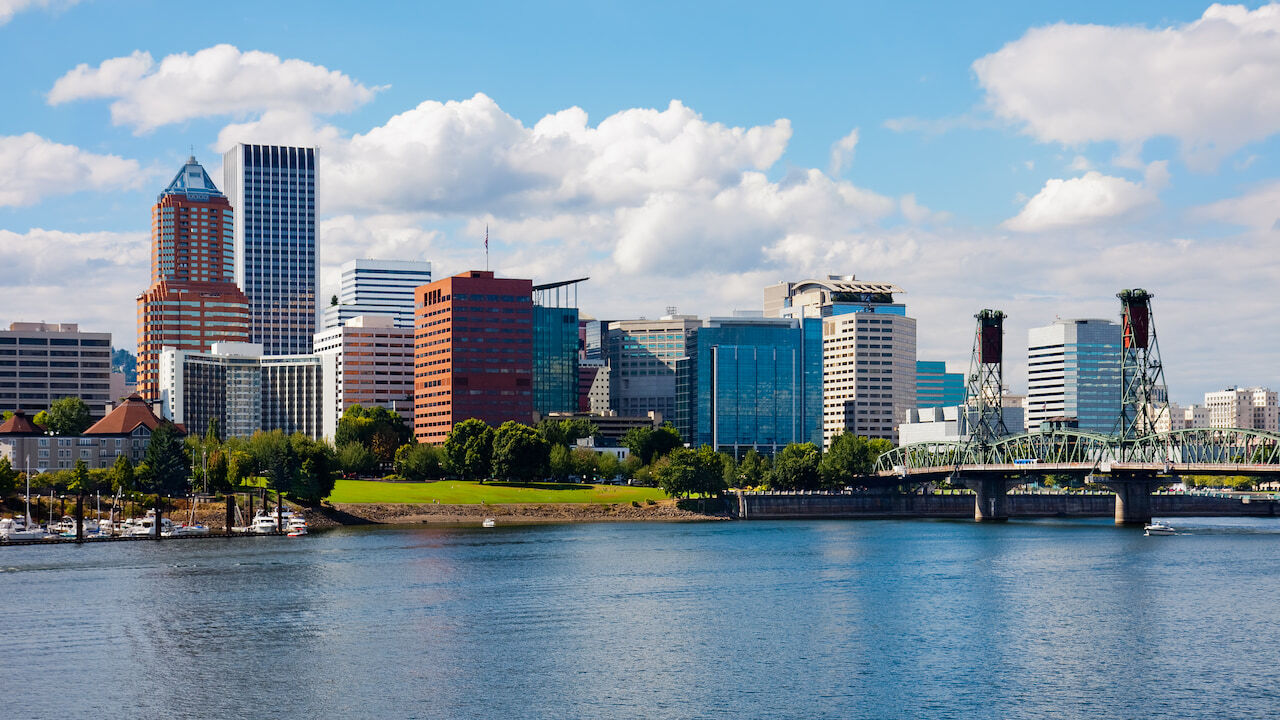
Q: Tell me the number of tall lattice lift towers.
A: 2